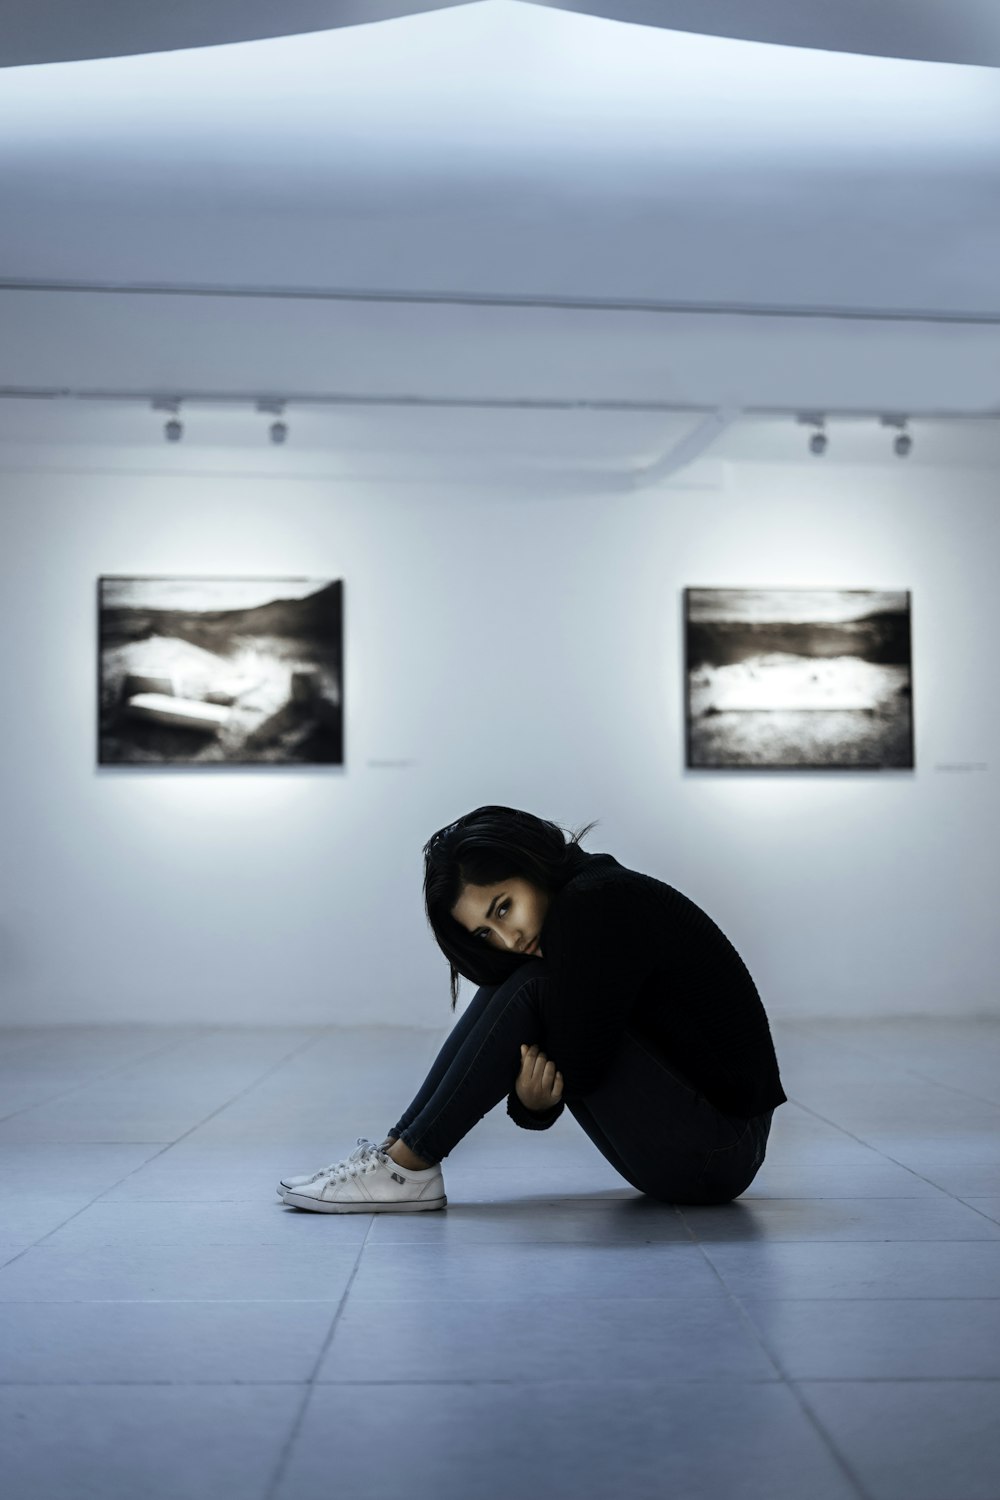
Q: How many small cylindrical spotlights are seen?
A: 4